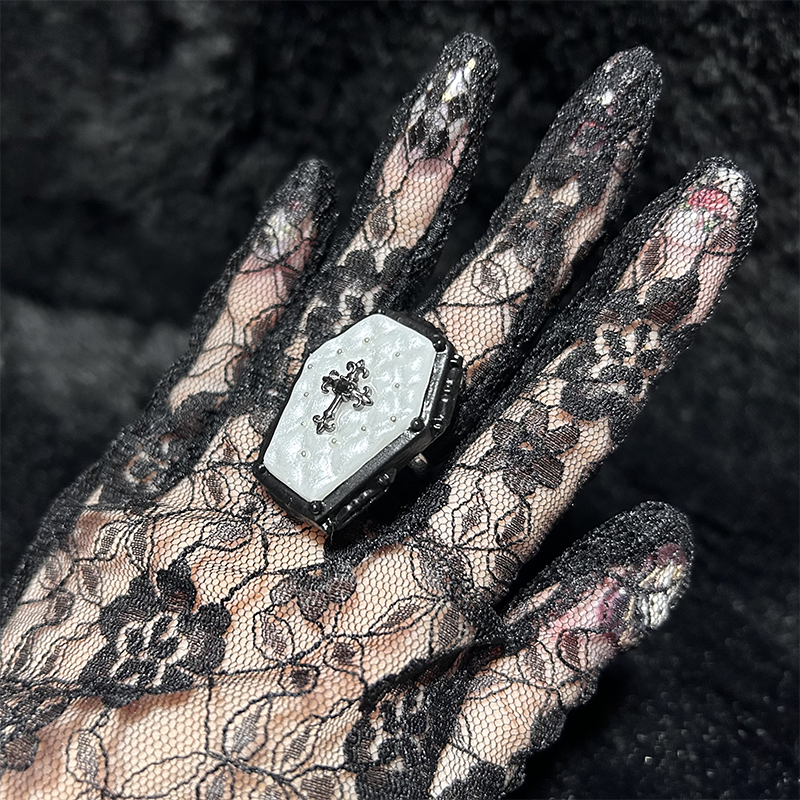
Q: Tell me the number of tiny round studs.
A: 11